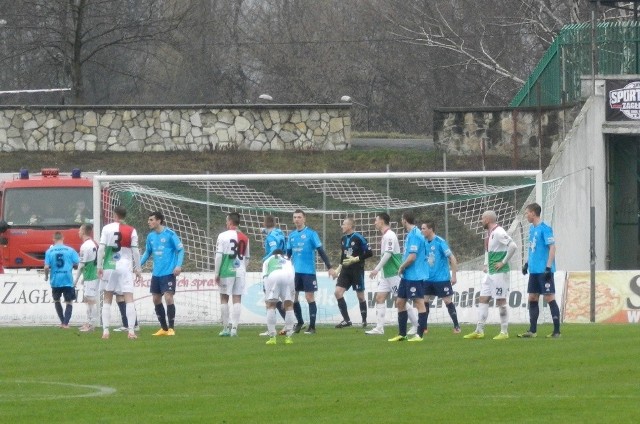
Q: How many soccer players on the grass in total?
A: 14